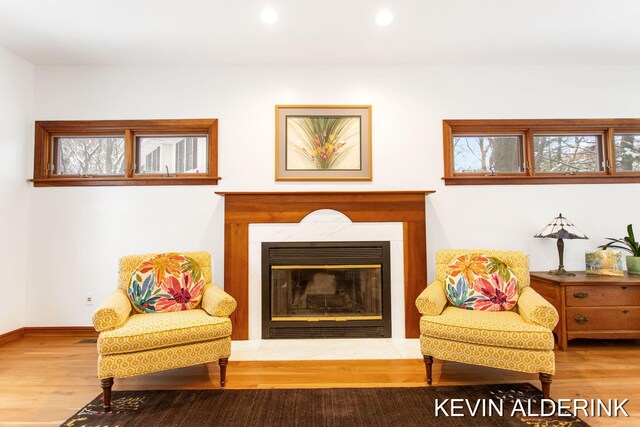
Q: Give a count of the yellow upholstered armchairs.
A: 2